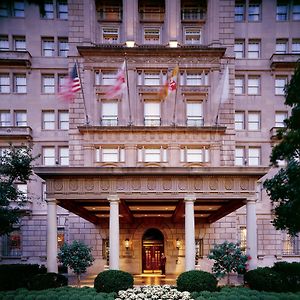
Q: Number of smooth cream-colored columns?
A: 4